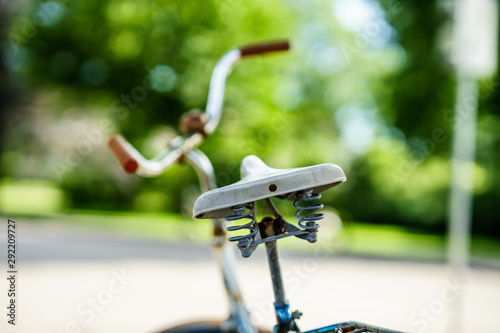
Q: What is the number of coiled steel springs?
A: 2